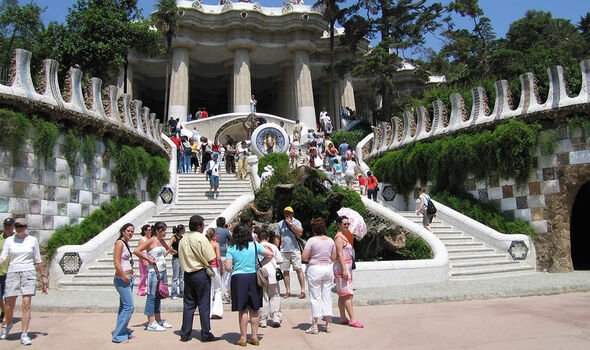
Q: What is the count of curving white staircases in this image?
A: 2